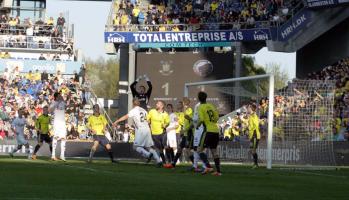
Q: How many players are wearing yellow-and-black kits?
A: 7